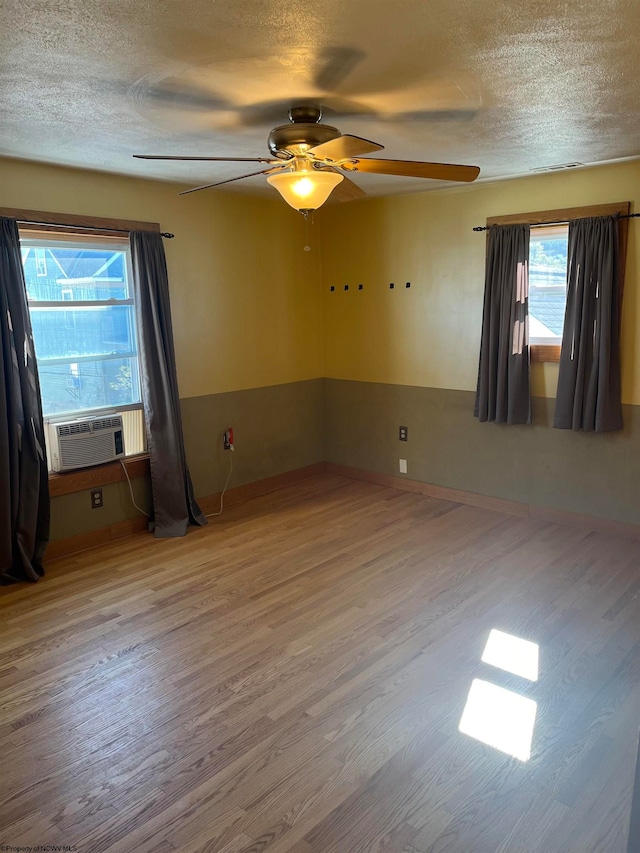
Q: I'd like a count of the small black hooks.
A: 5